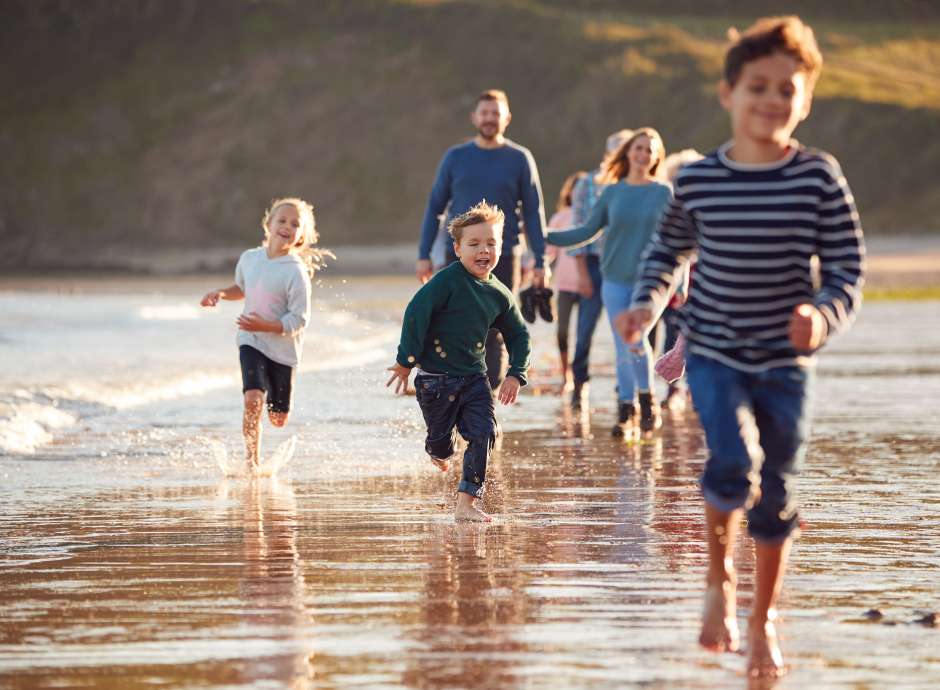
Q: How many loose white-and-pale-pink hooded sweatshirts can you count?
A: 1